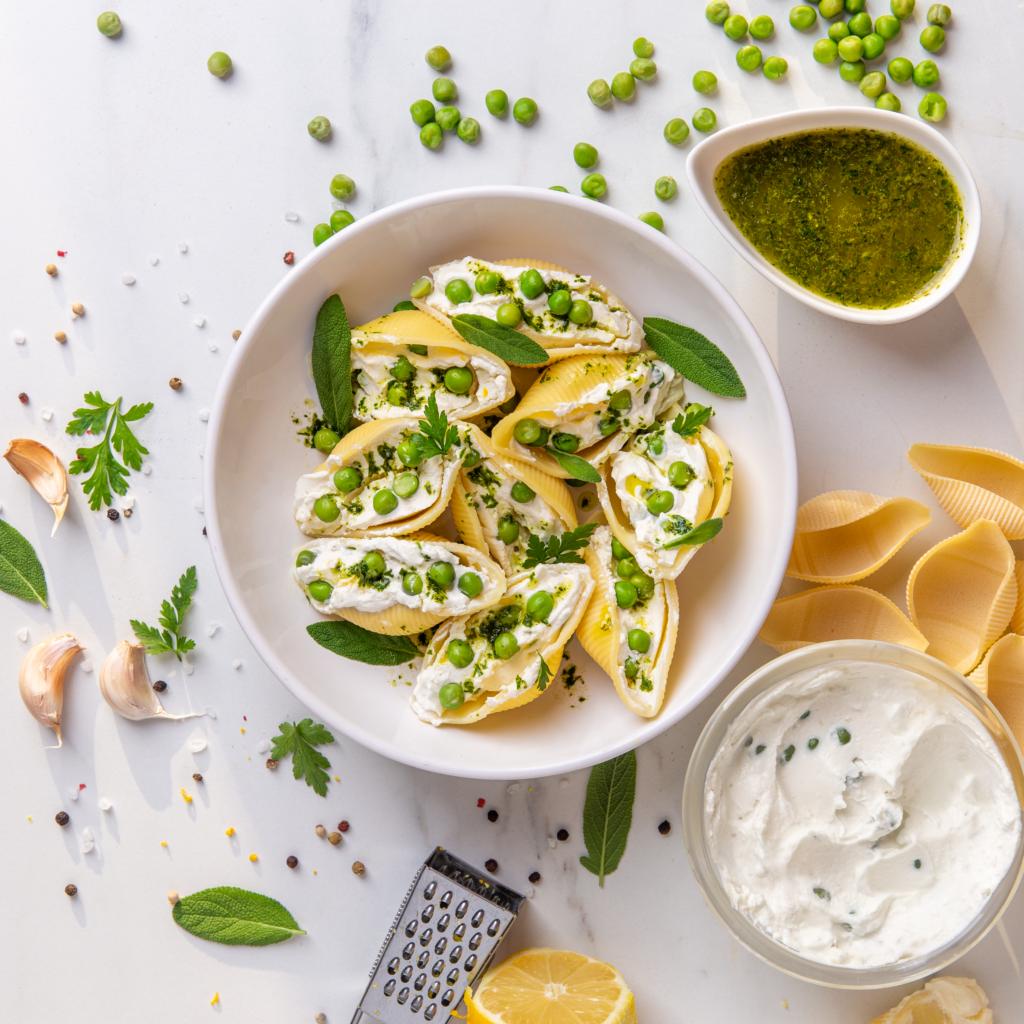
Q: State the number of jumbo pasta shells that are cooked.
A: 9